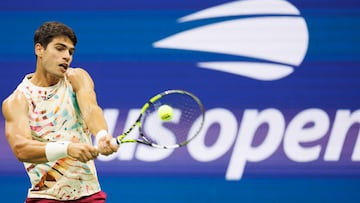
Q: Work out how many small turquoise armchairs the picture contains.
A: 0